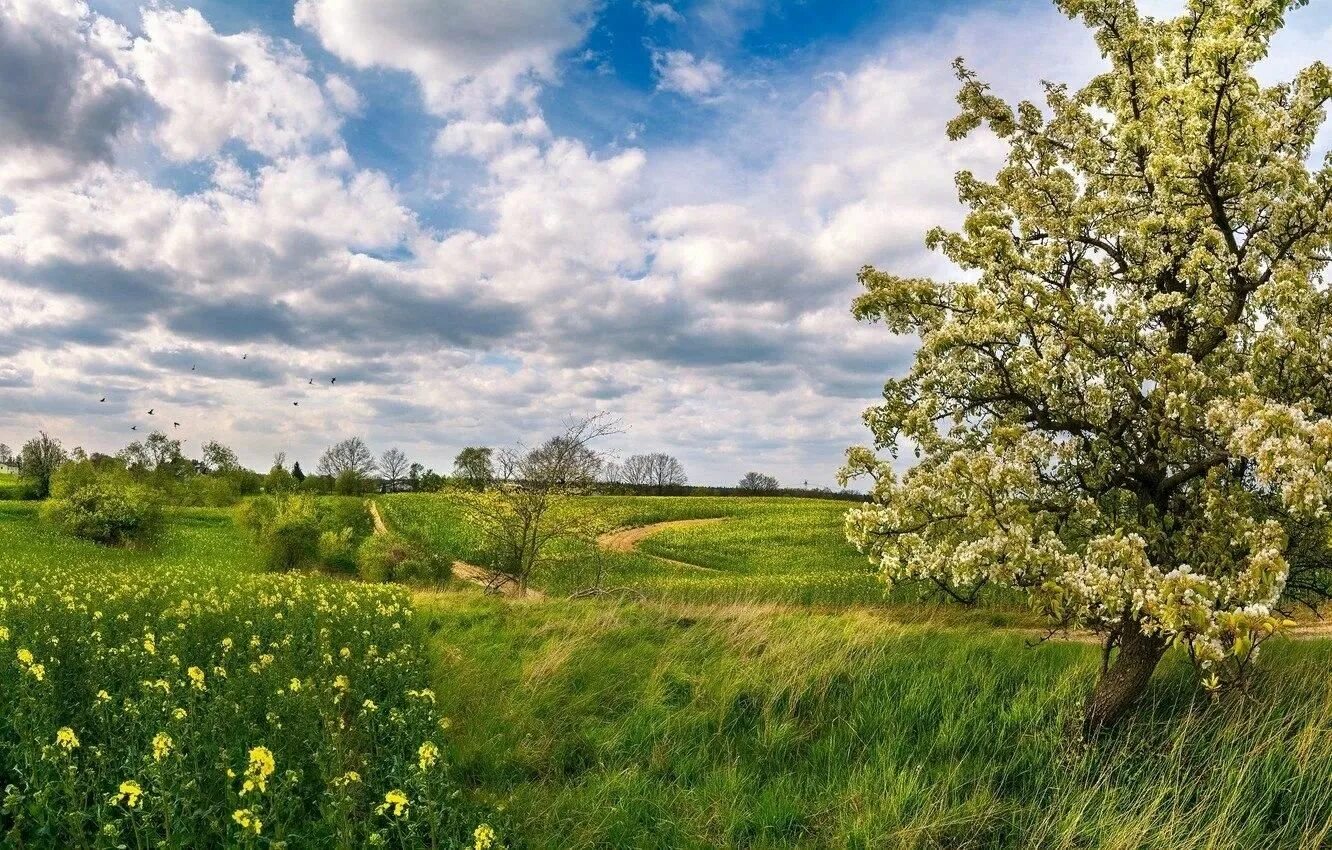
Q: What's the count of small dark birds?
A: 9